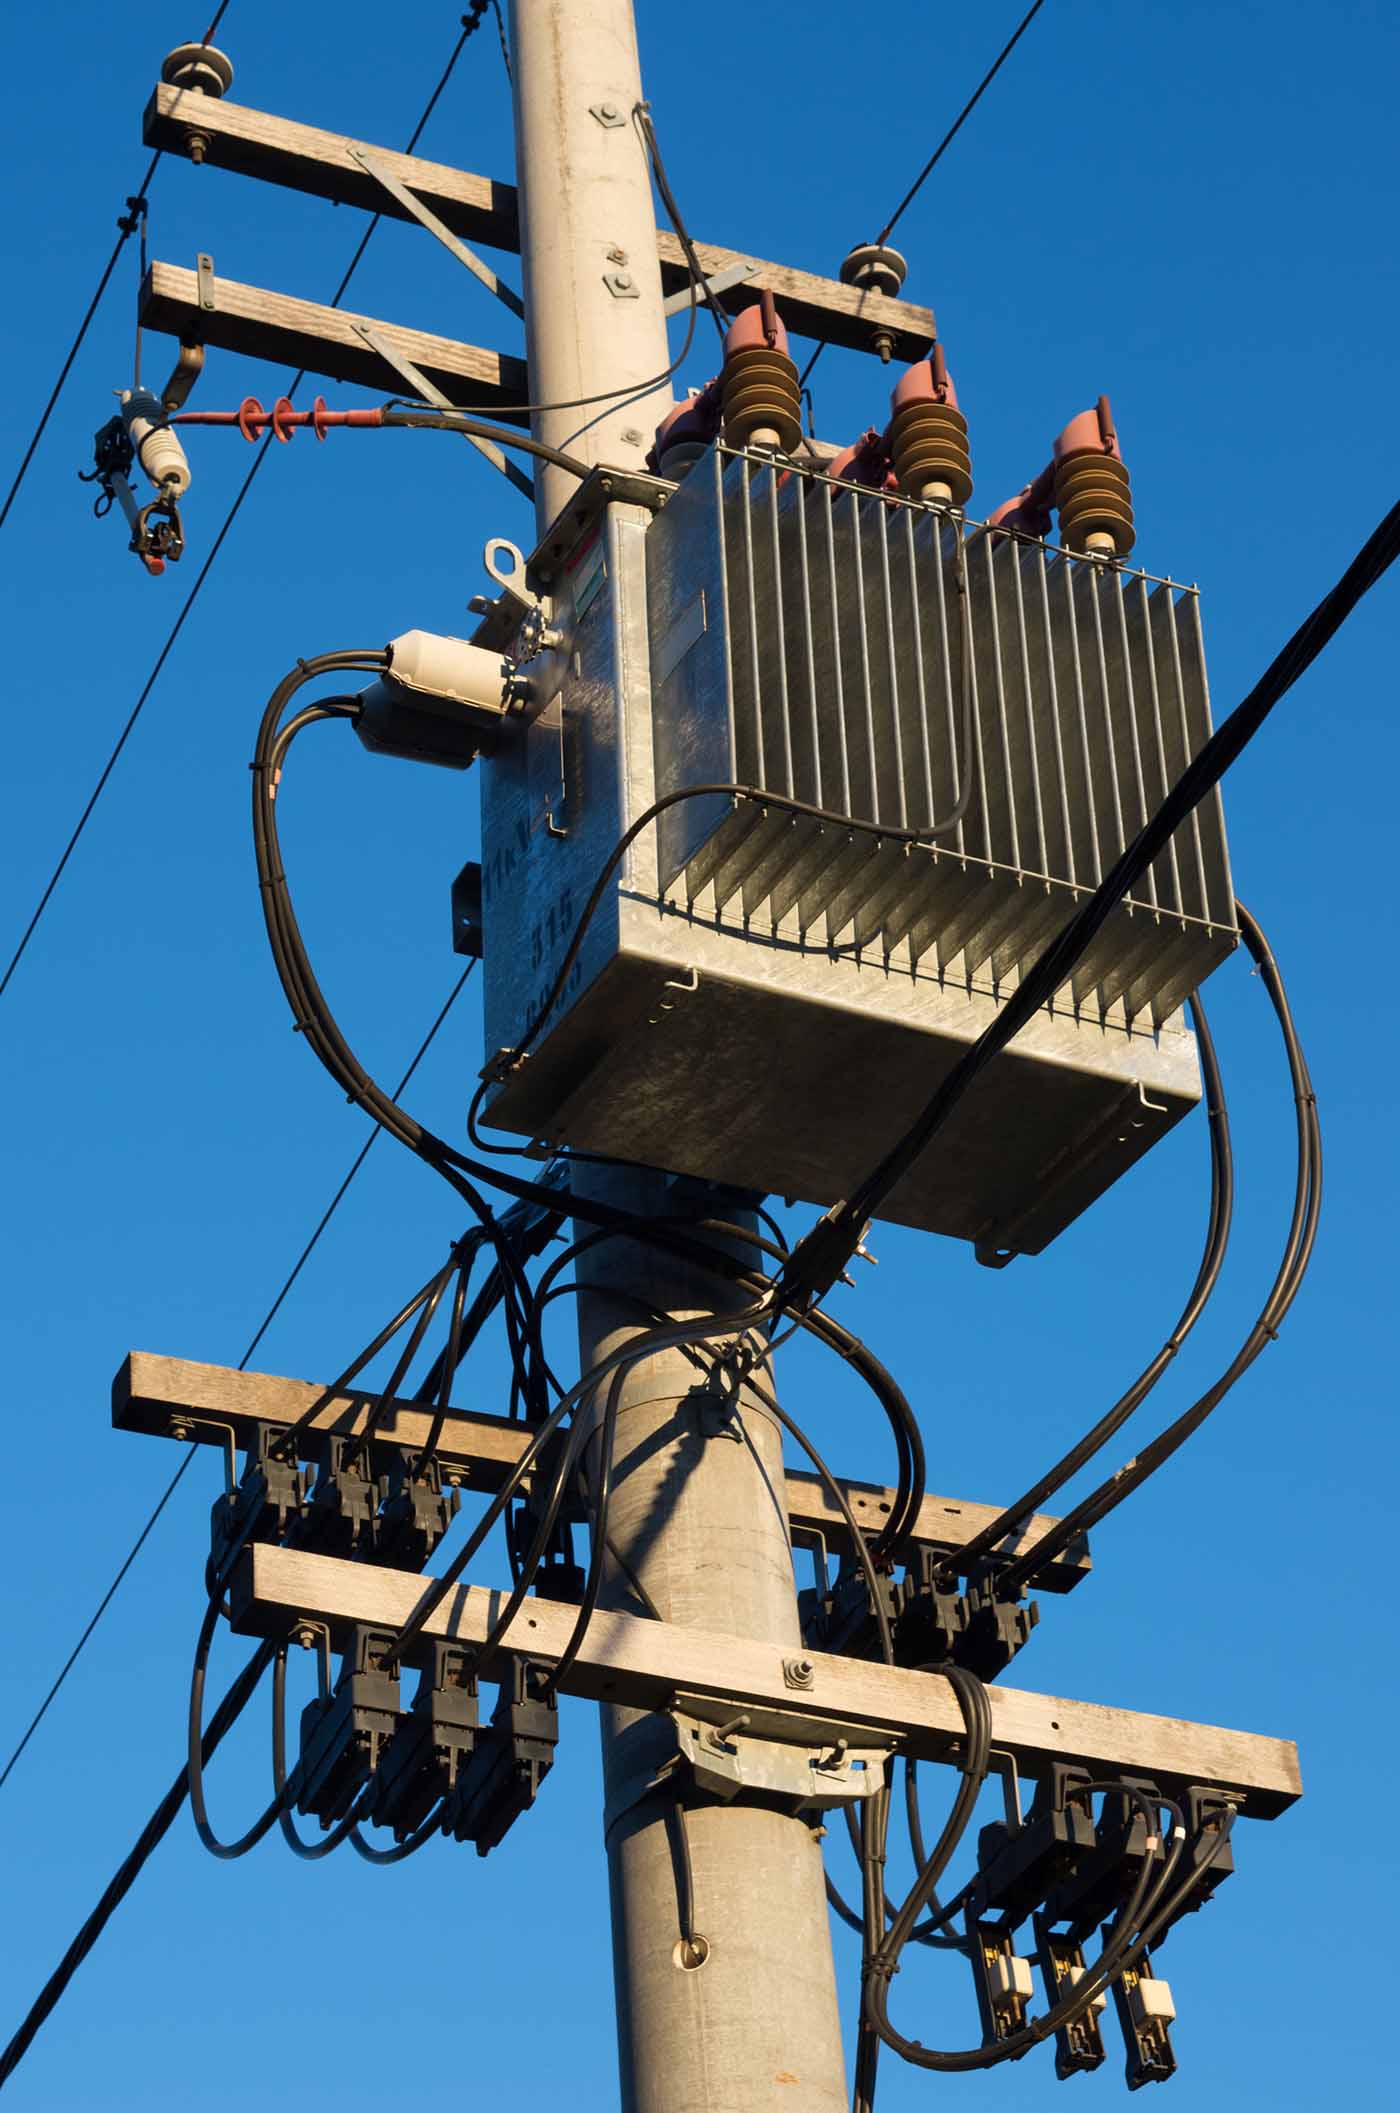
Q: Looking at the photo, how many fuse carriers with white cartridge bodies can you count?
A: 3